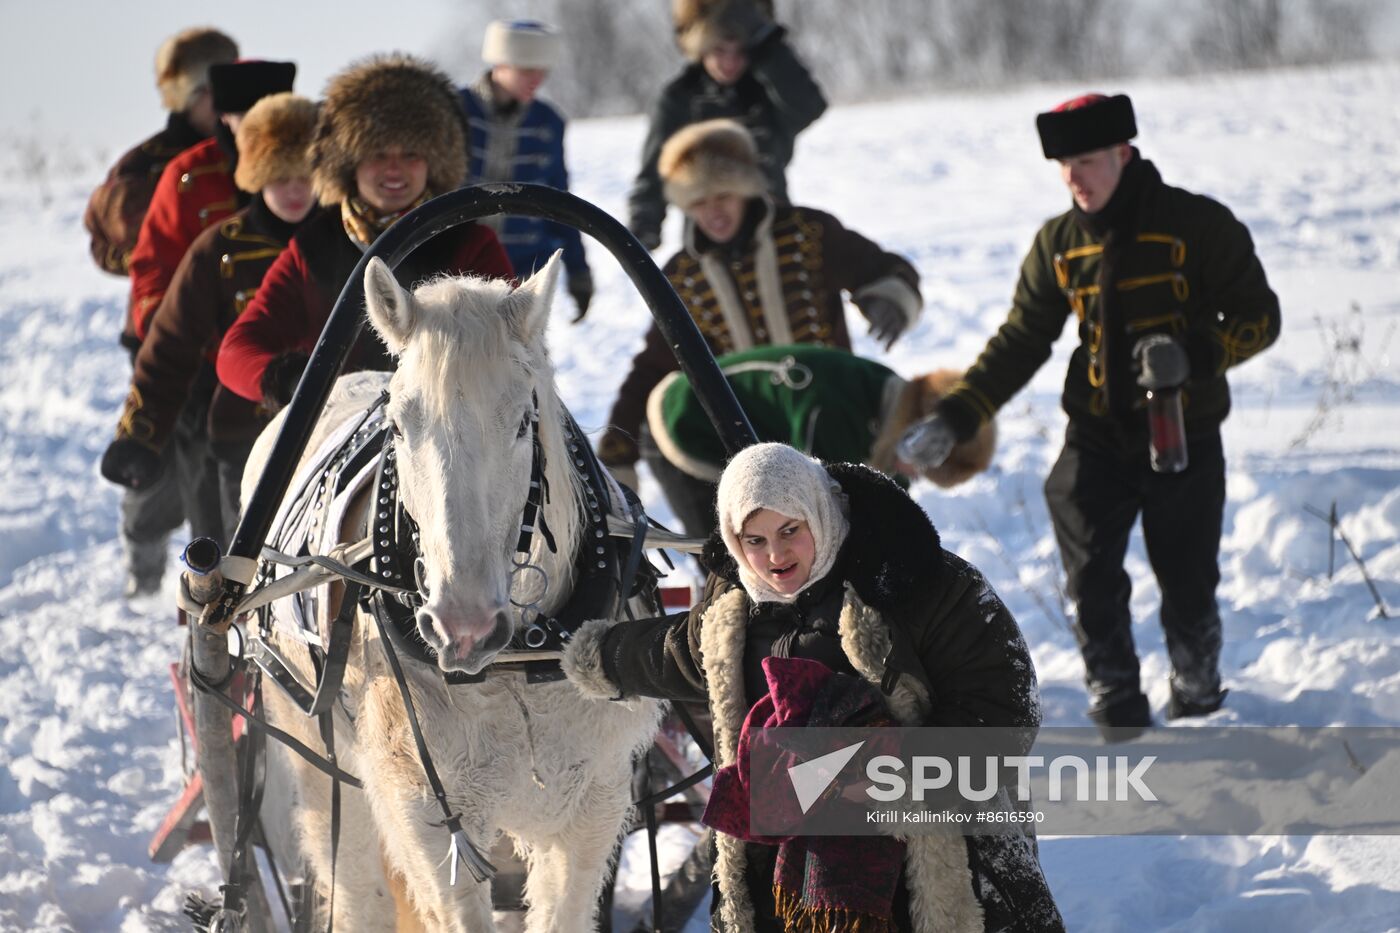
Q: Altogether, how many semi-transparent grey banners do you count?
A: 1